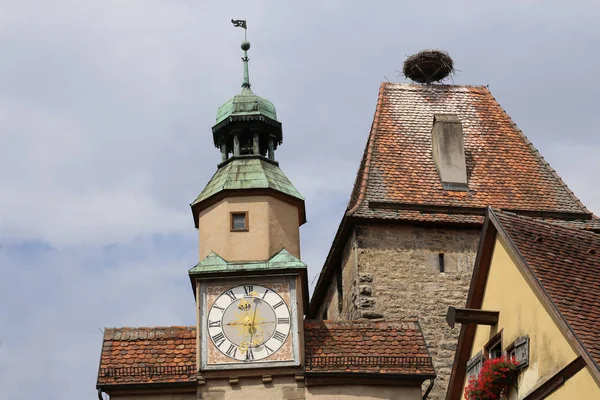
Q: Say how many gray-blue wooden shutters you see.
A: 2